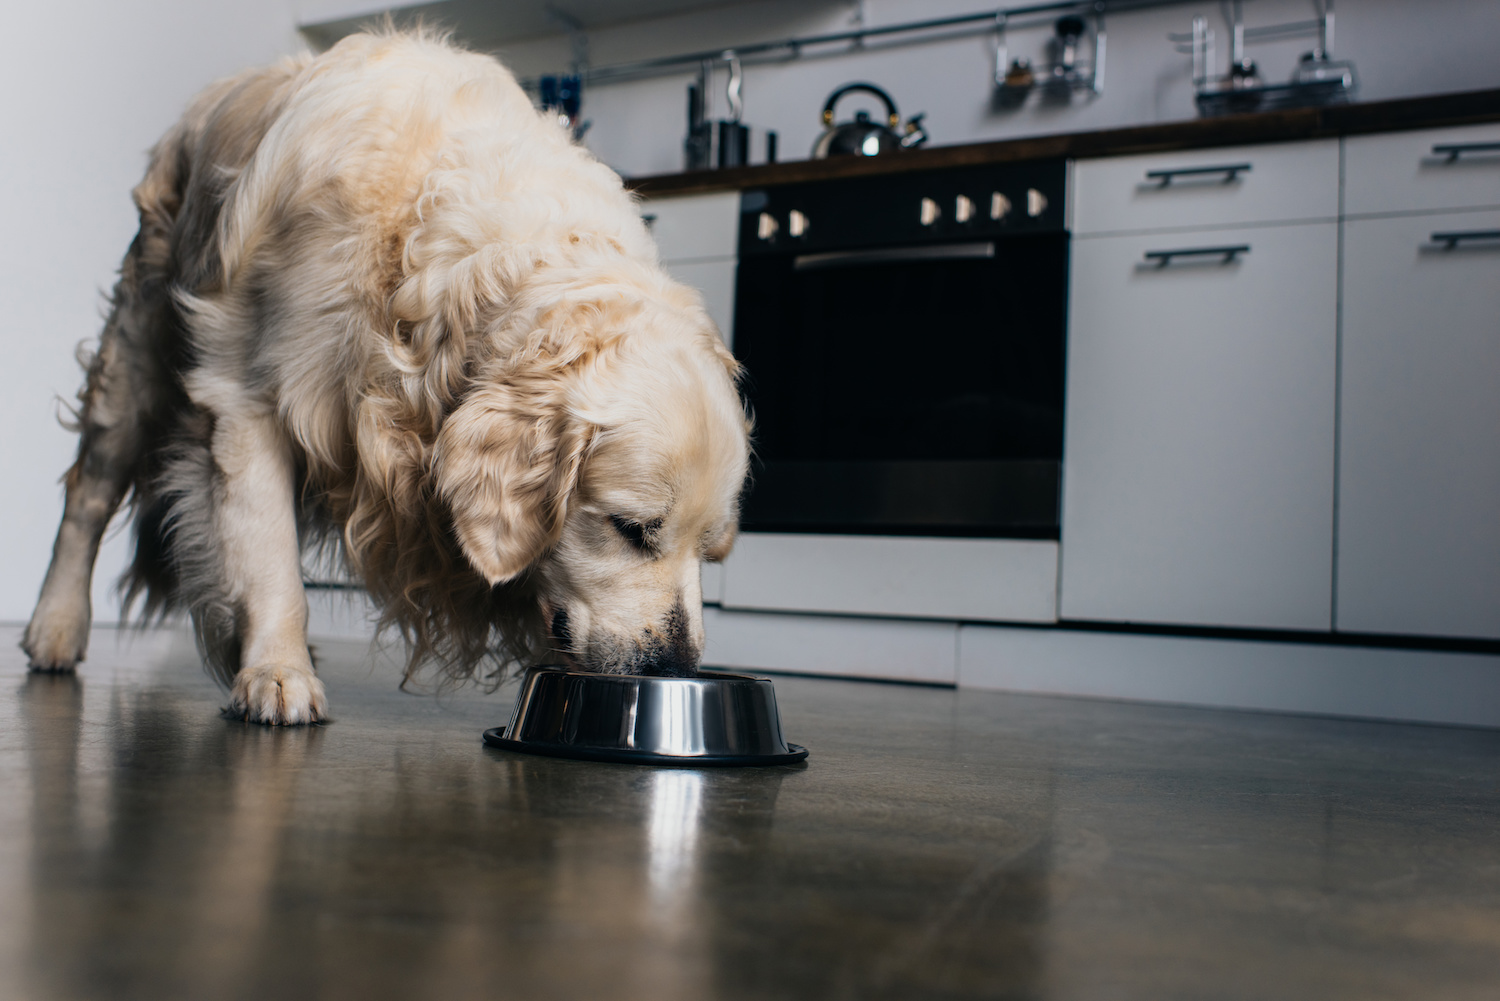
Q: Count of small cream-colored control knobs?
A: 6